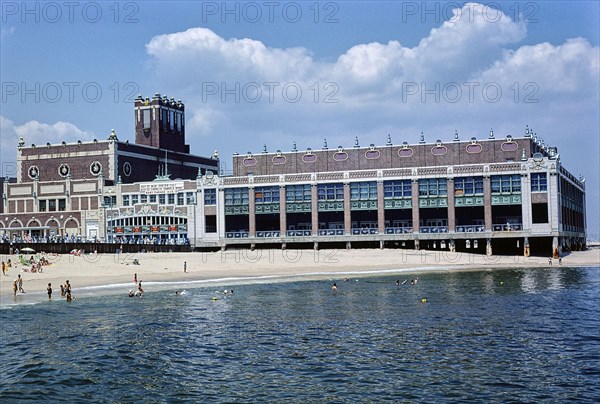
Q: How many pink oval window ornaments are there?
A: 9